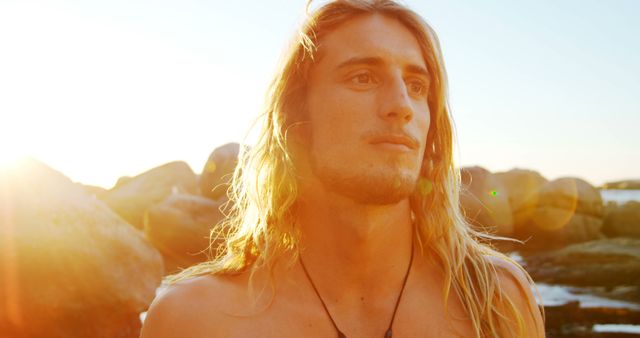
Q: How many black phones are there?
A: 0